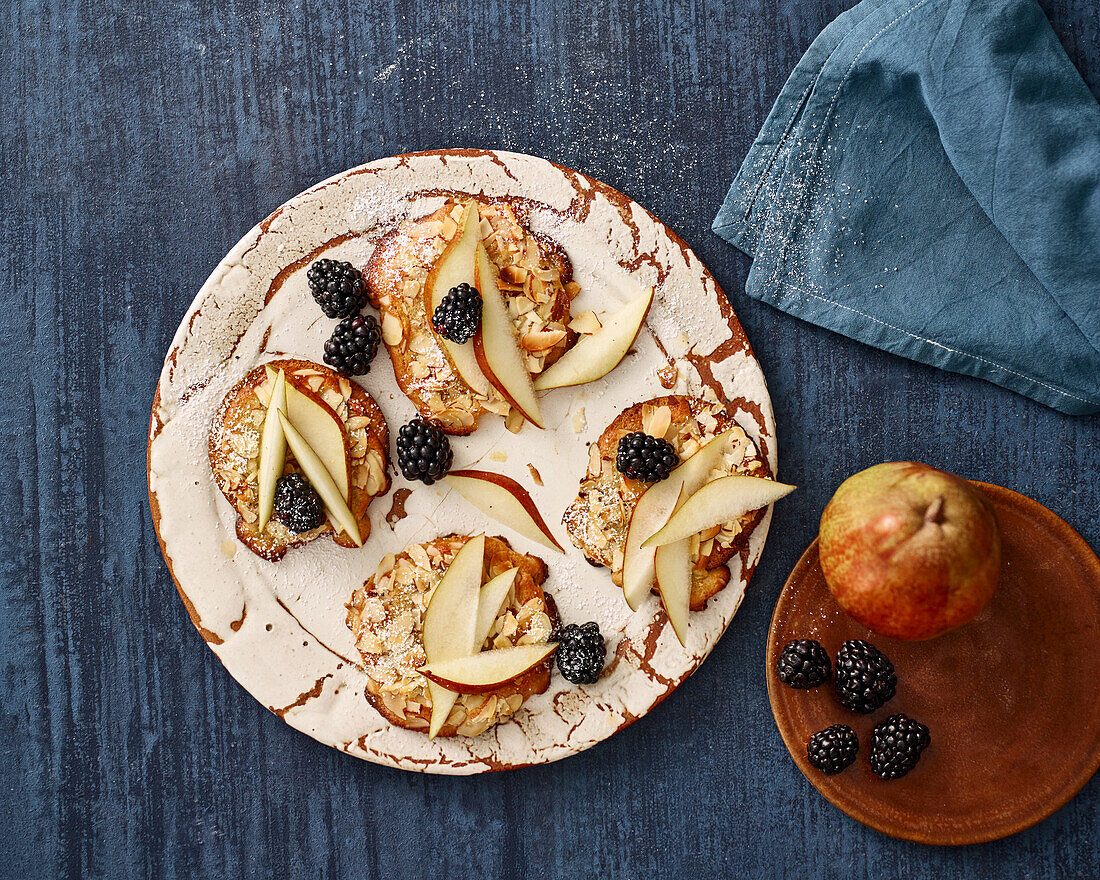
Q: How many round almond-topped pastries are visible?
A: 4